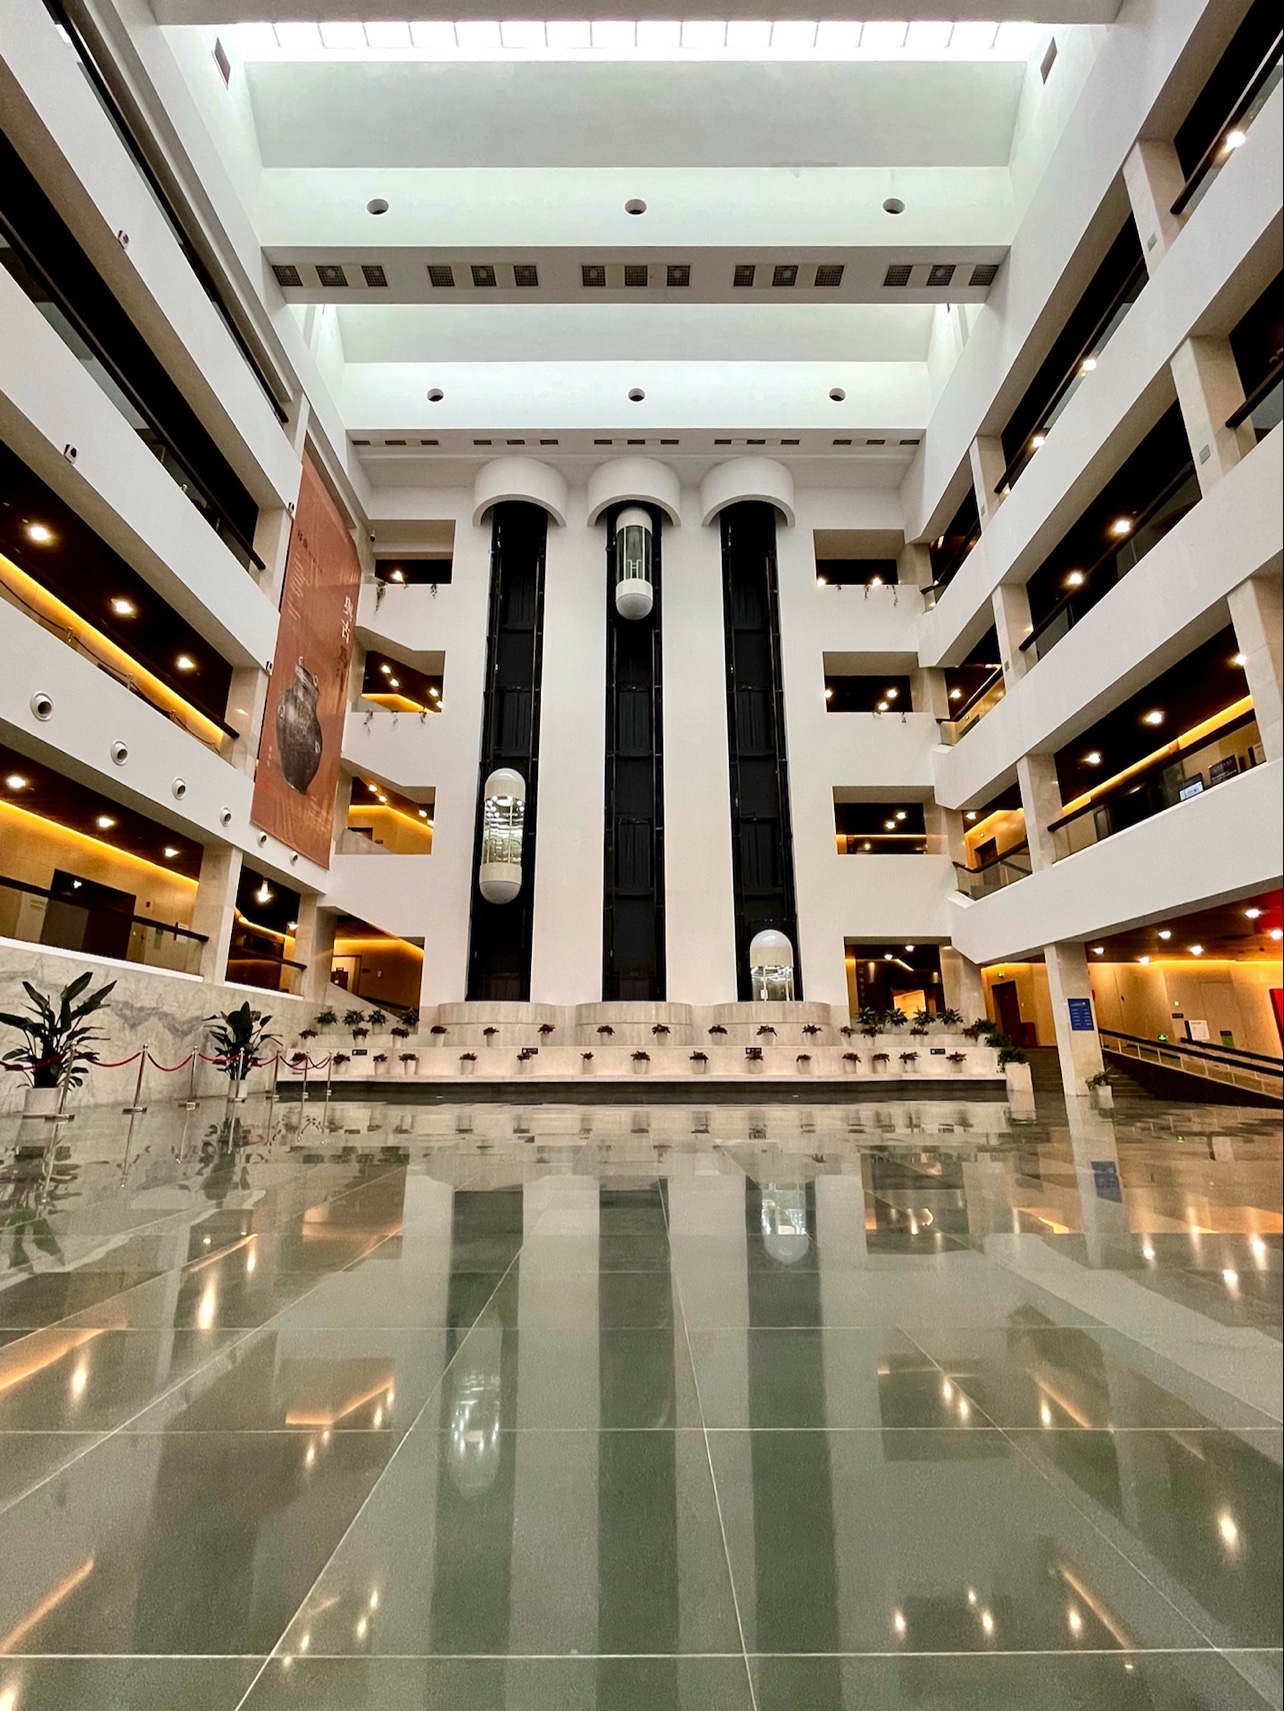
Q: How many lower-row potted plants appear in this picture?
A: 15